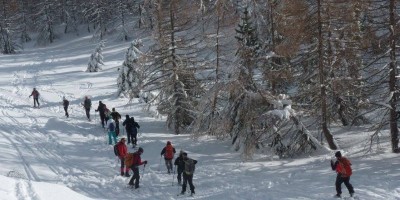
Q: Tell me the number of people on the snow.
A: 15